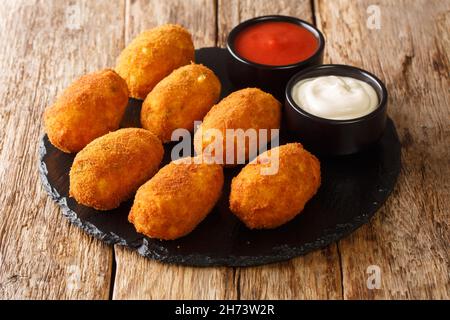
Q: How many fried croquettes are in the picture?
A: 7